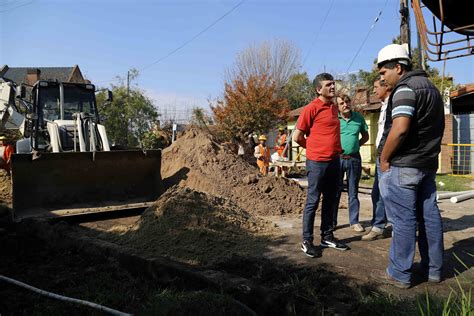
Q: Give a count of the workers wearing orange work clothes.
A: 3